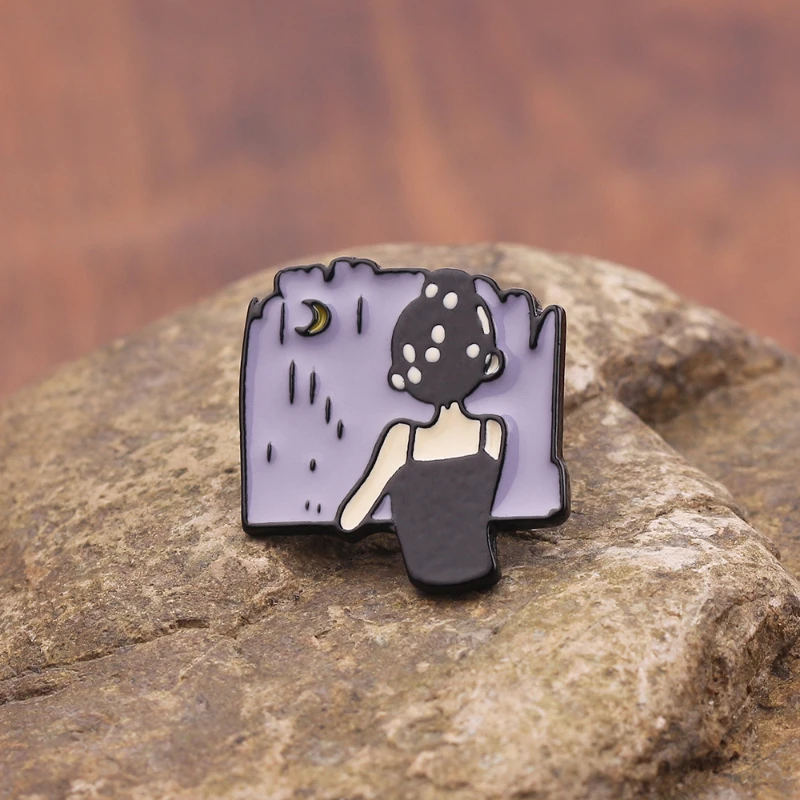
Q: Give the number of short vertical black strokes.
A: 10